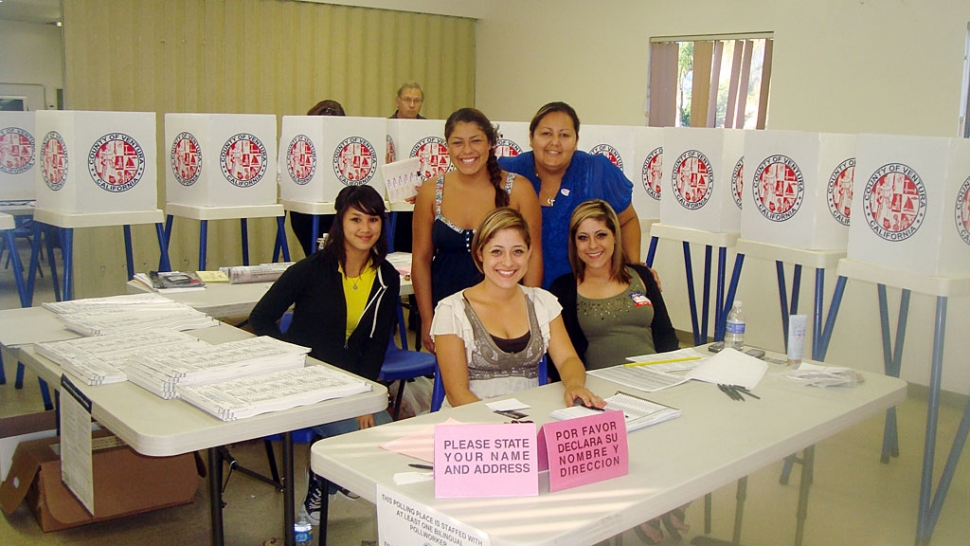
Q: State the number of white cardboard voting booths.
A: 10